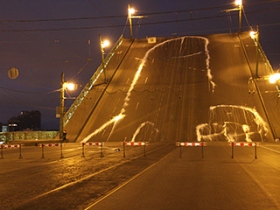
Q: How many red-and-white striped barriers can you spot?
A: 6